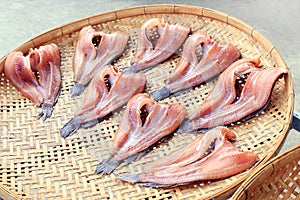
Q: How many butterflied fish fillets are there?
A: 8